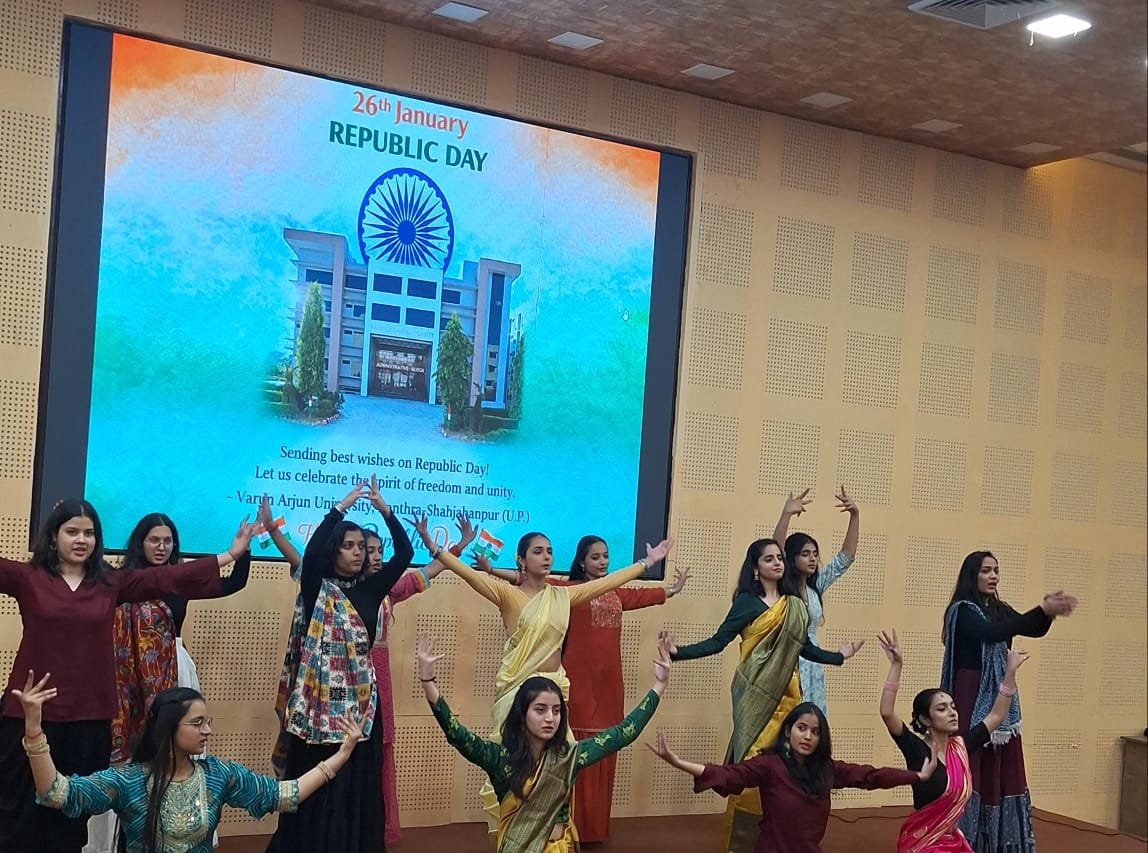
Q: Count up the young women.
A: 13